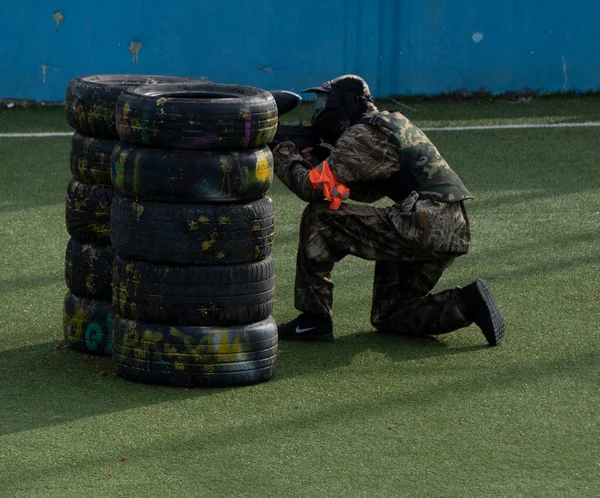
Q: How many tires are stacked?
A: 10